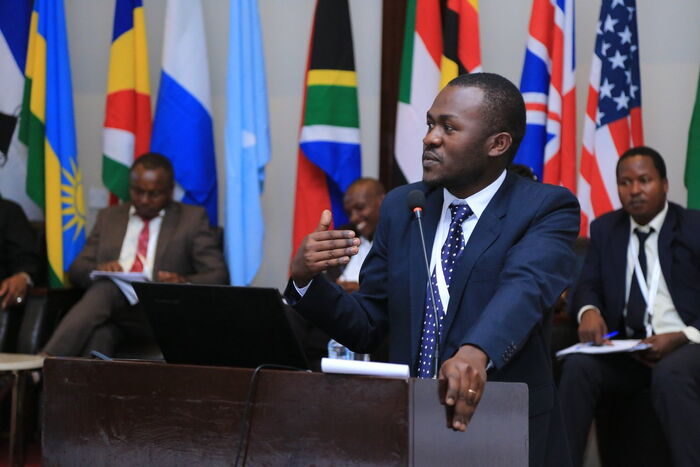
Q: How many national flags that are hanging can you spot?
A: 11